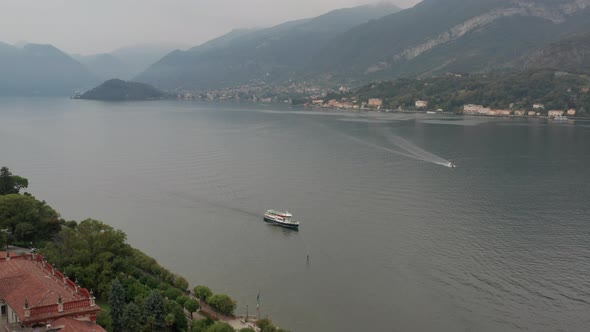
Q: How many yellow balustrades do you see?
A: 0